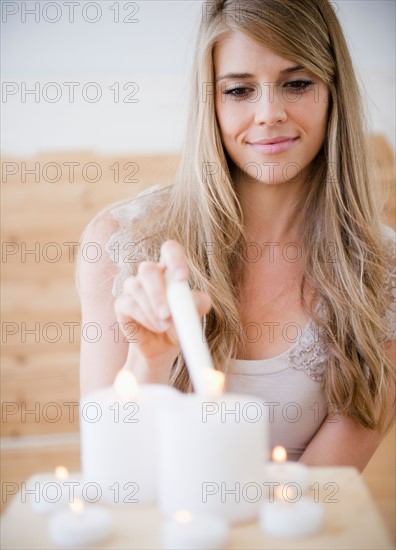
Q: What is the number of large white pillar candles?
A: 2